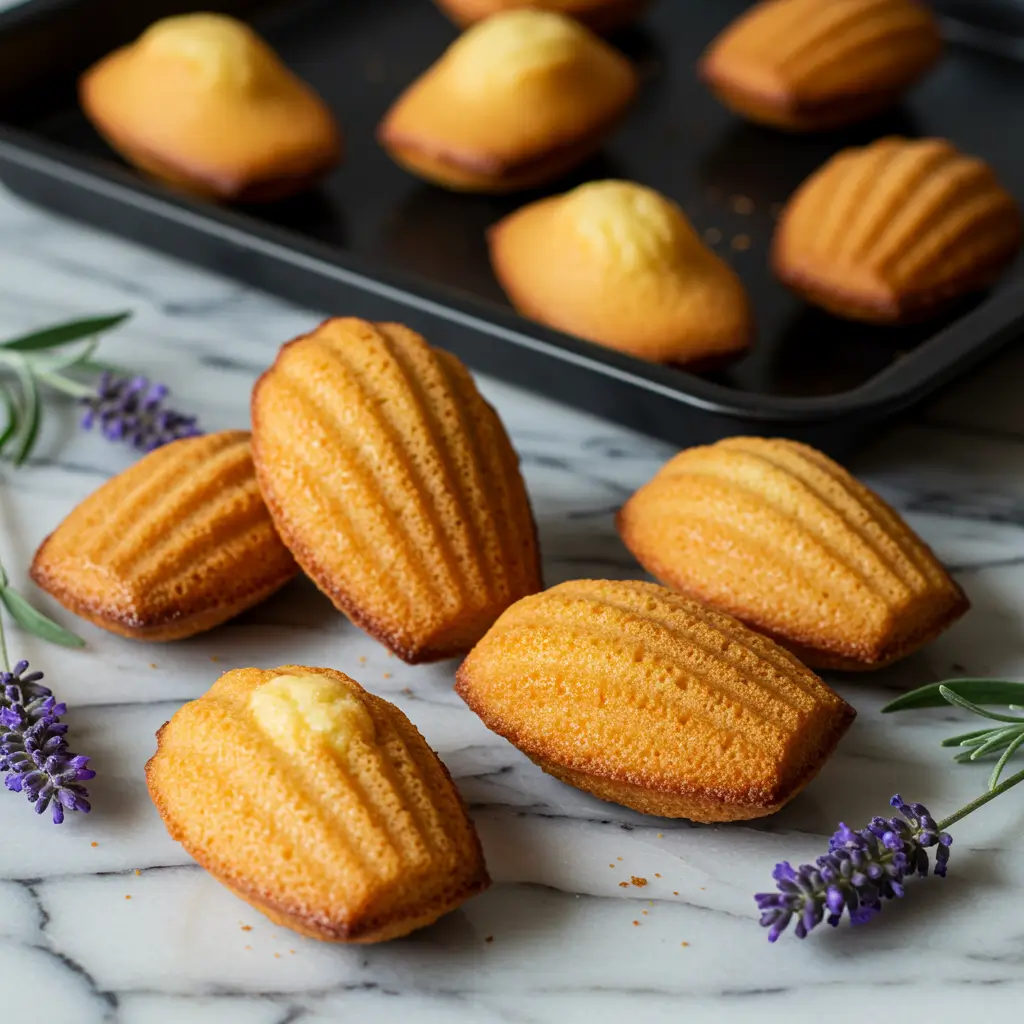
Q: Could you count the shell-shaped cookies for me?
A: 11